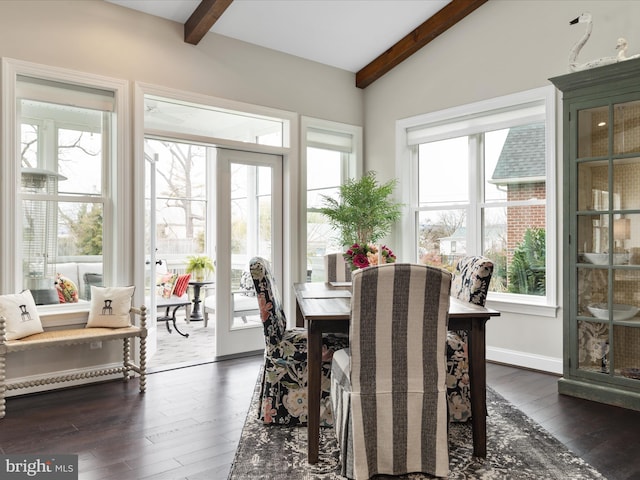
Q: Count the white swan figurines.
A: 2